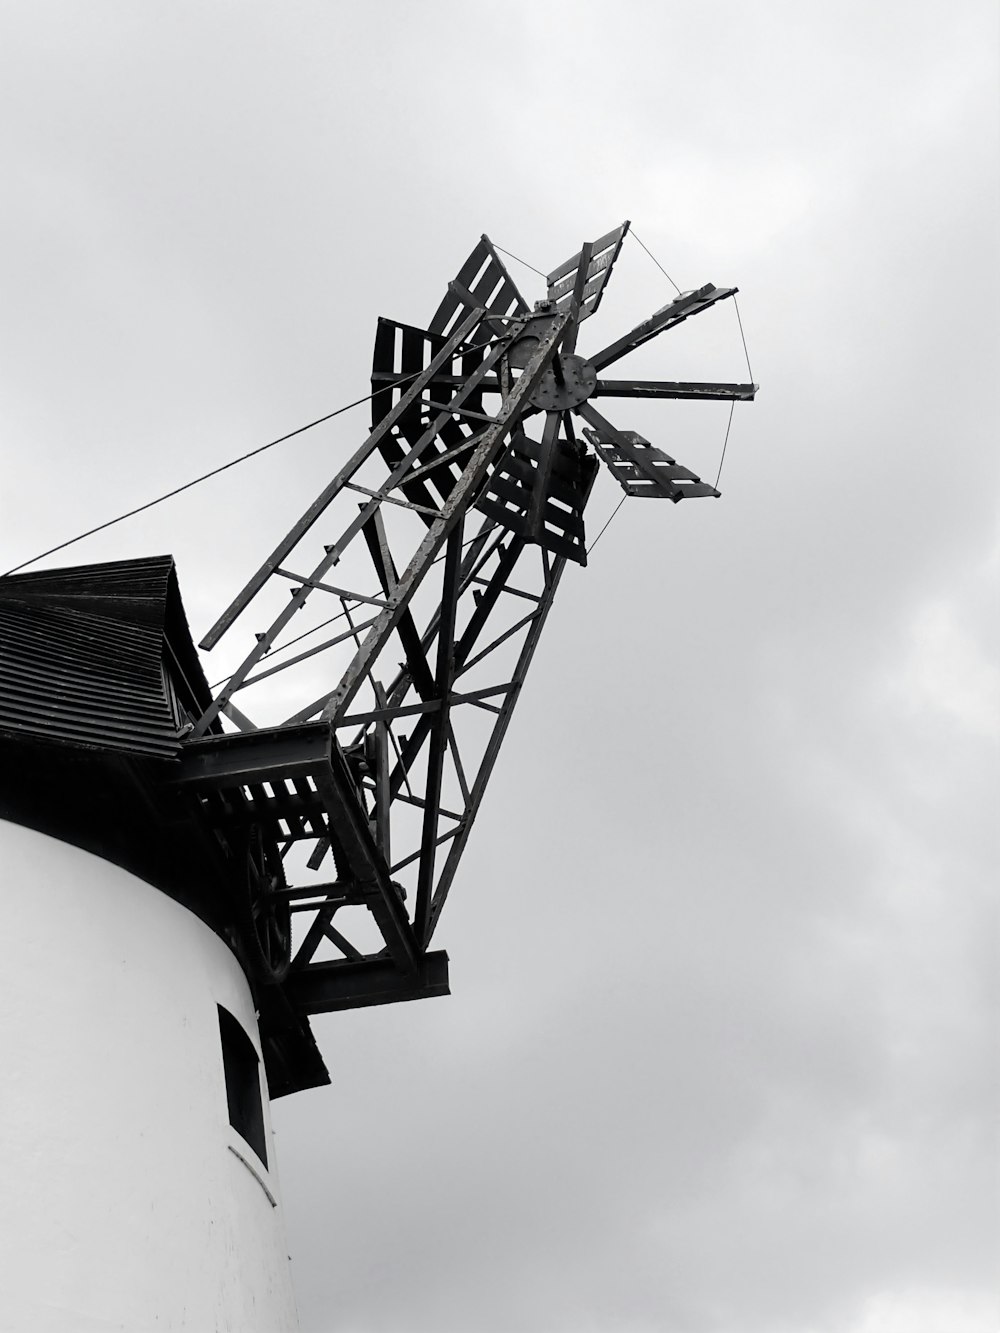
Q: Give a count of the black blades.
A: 8